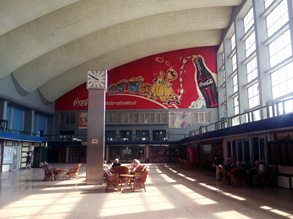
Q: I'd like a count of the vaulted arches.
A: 4